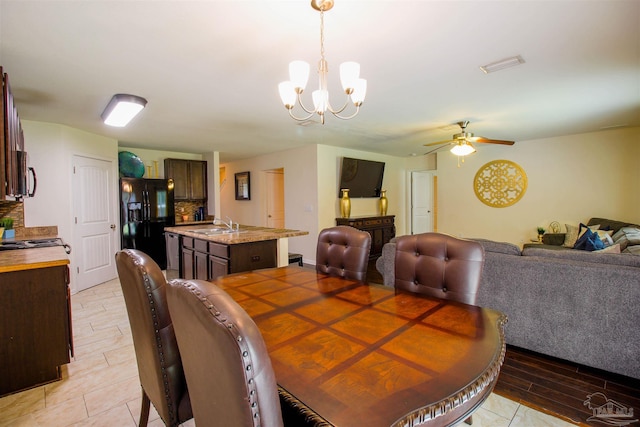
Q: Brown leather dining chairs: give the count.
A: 4